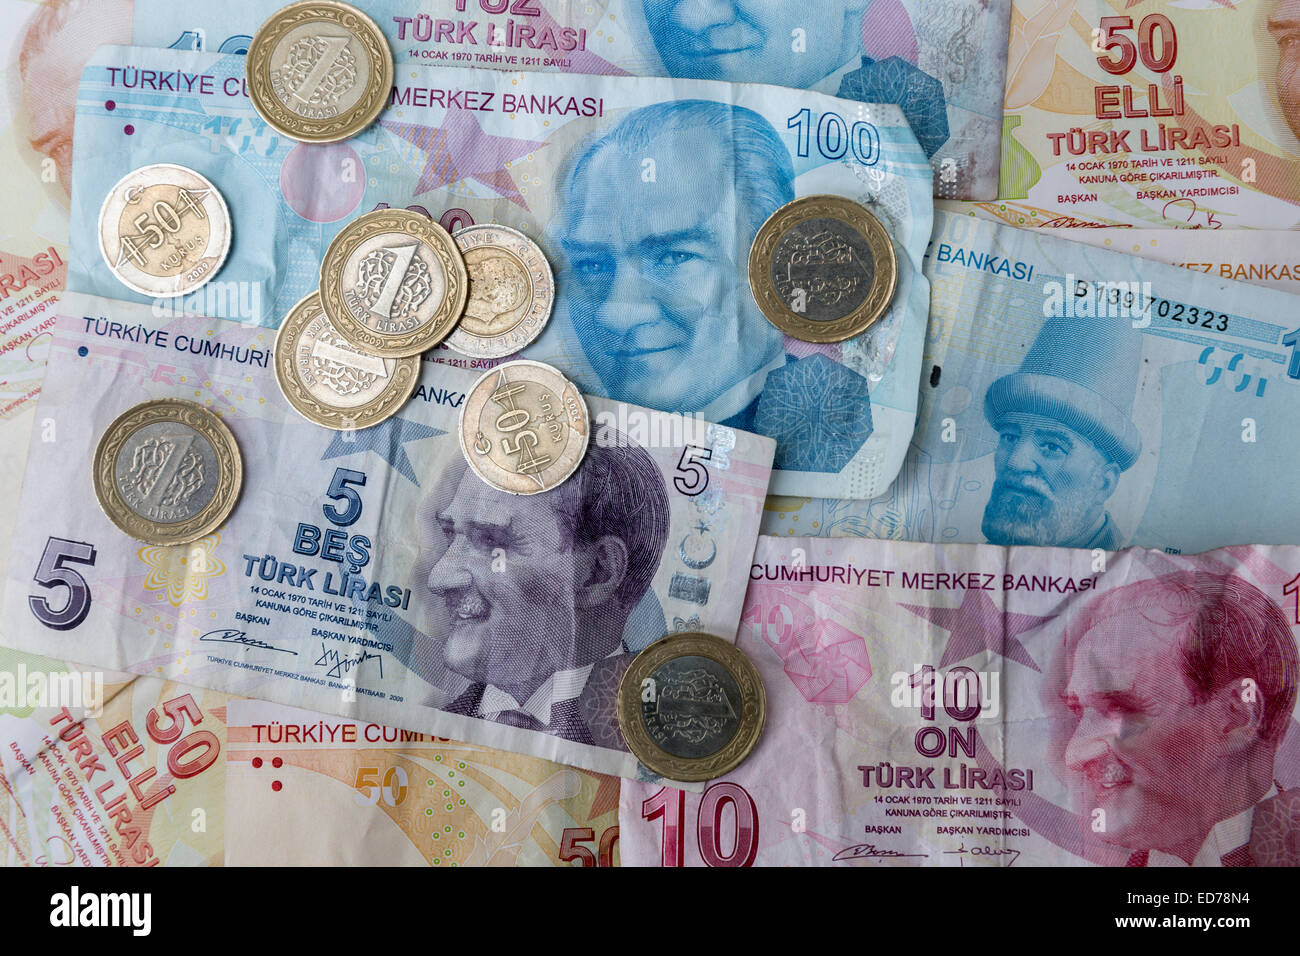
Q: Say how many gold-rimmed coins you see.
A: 6